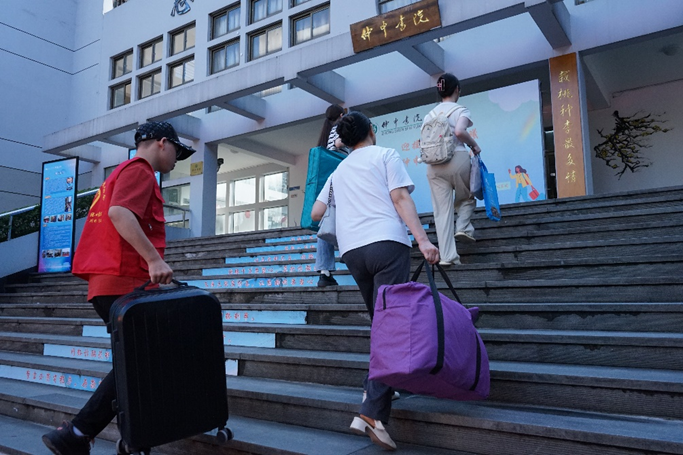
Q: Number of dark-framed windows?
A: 13